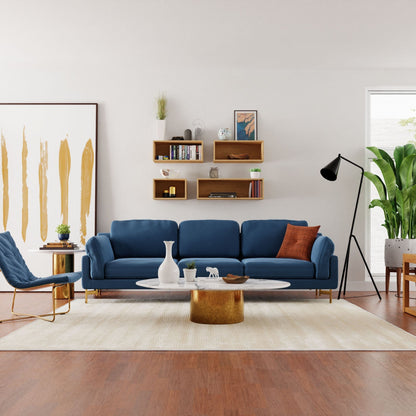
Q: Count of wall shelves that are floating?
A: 4